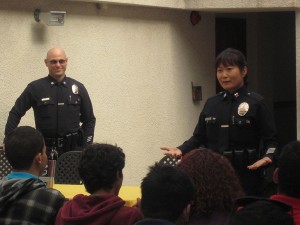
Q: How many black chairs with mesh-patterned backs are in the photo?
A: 3